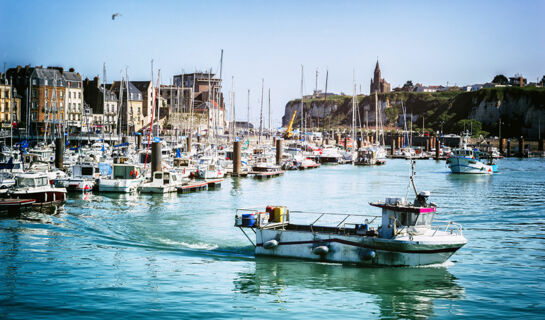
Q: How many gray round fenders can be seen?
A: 3